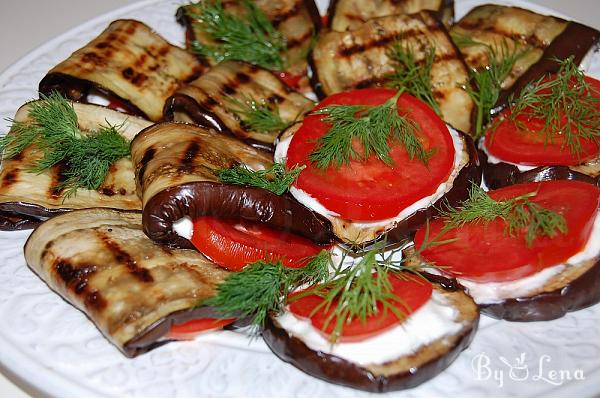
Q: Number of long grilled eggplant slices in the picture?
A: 9